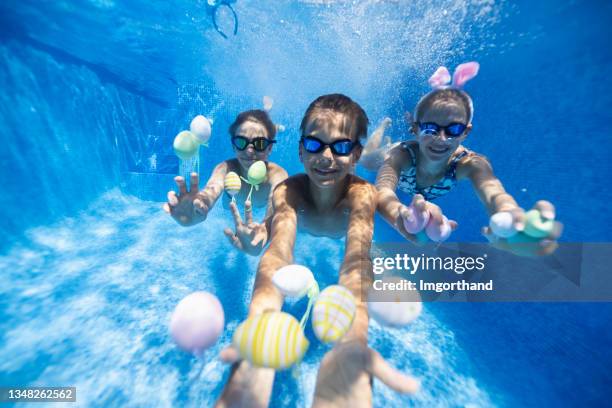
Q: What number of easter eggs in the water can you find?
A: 13